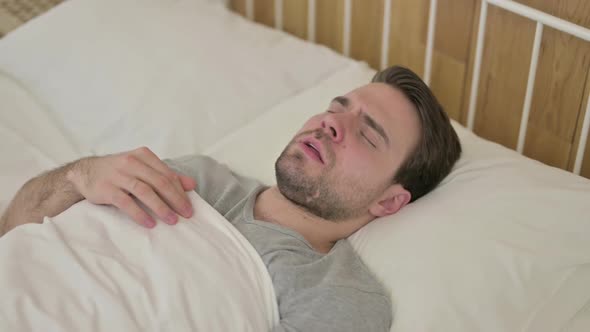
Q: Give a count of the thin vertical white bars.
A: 9